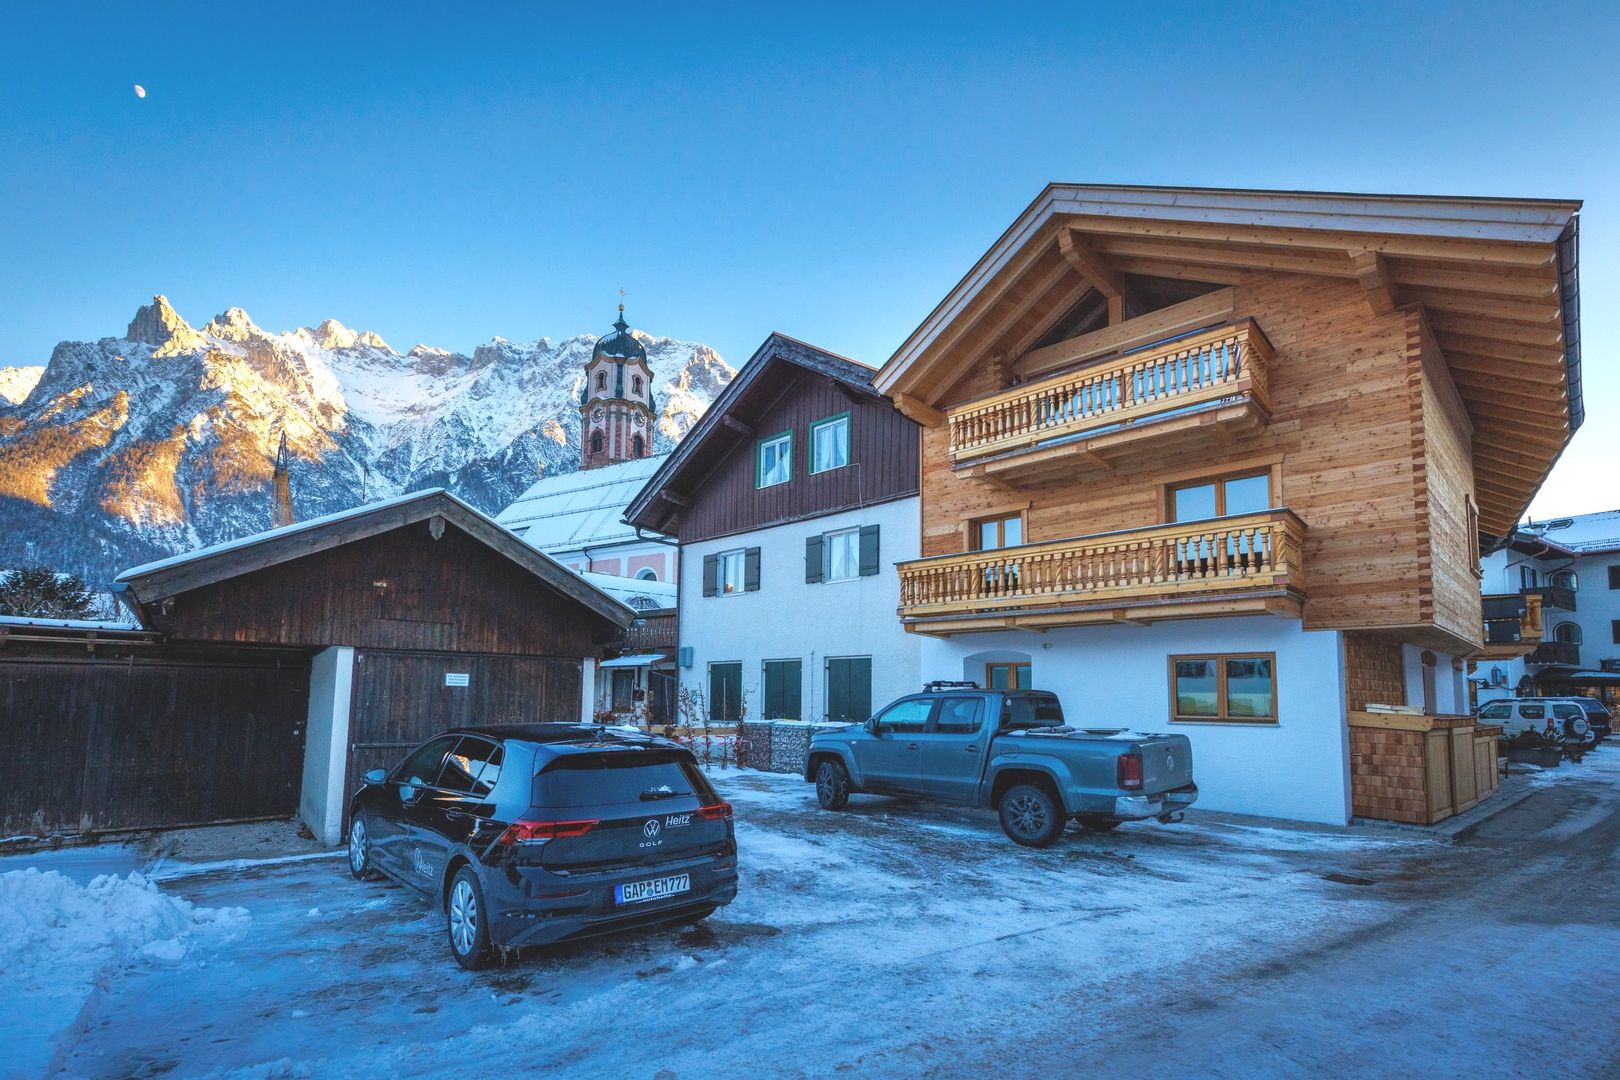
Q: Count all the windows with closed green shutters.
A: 3